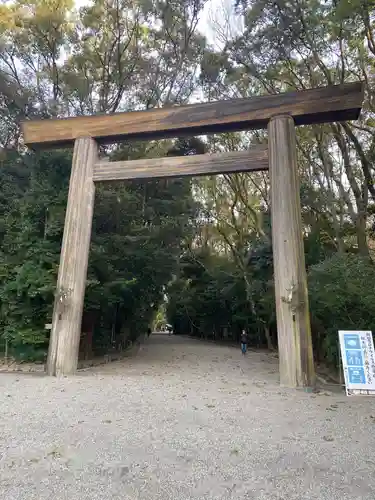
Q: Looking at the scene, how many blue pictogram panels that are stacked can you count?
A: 3